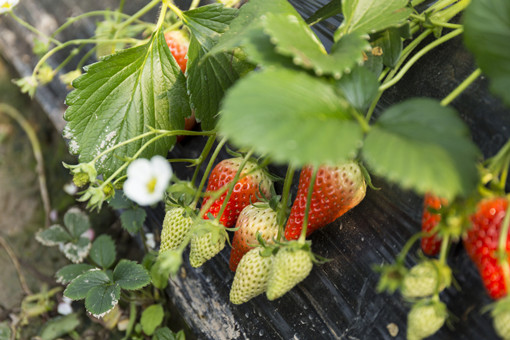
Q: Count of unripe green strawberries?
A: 7